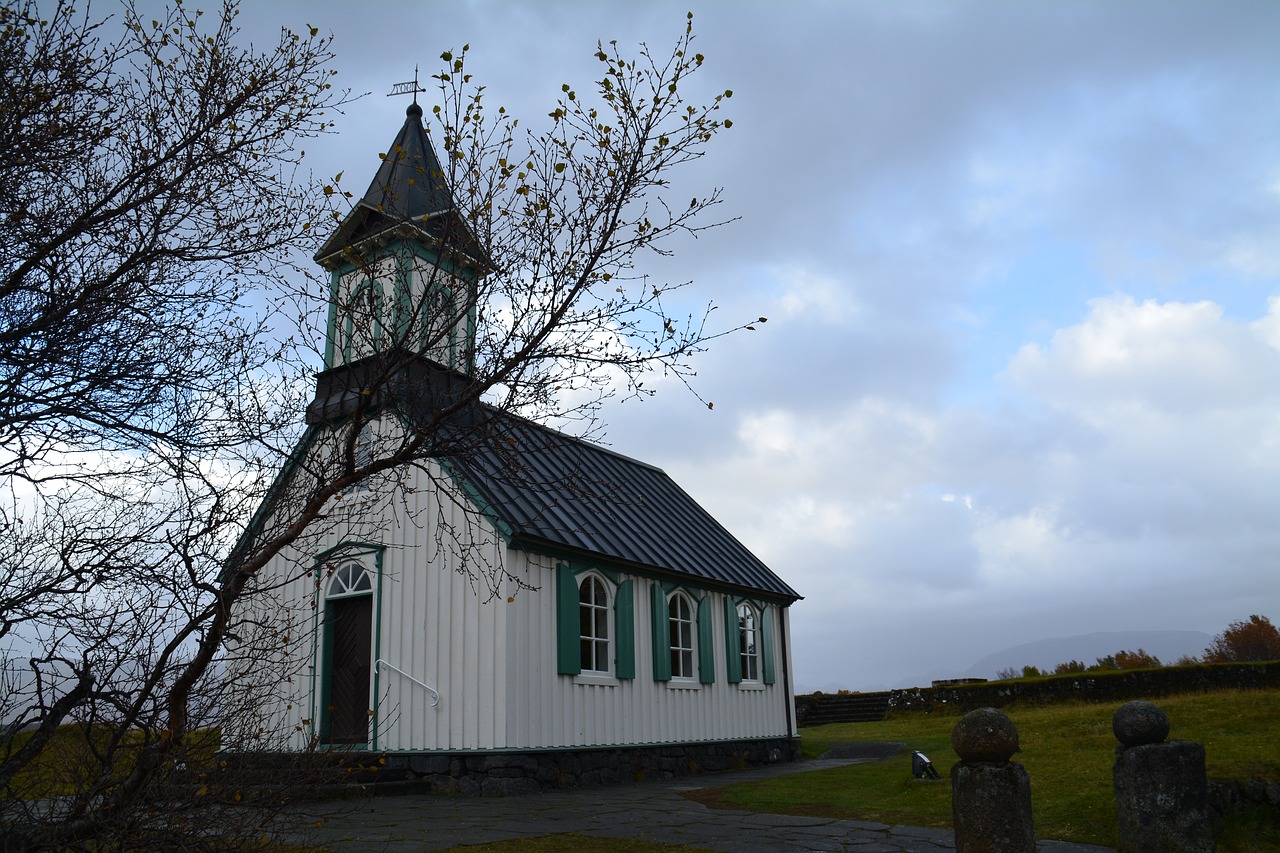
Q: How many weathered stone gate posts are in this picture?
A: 2